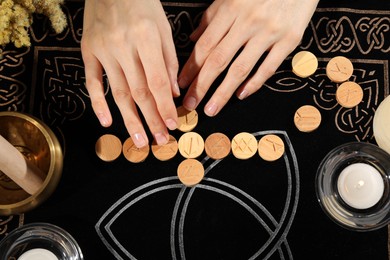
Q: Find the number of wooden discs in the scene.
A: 13